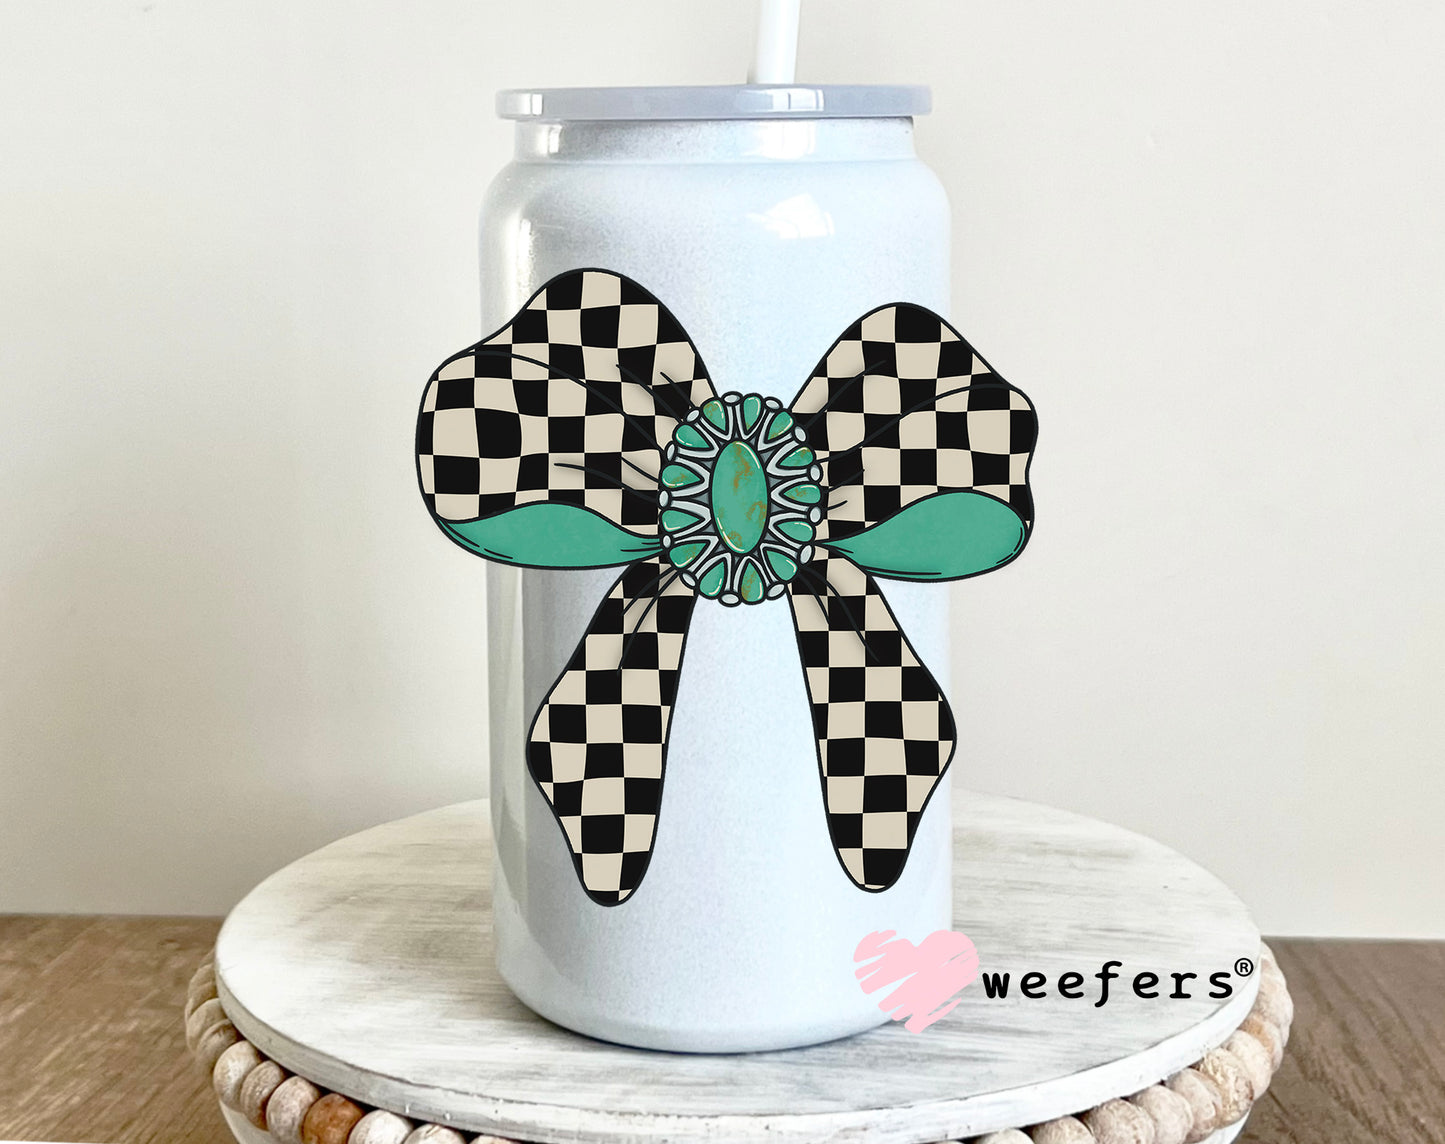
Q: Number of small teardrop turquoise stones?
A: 13